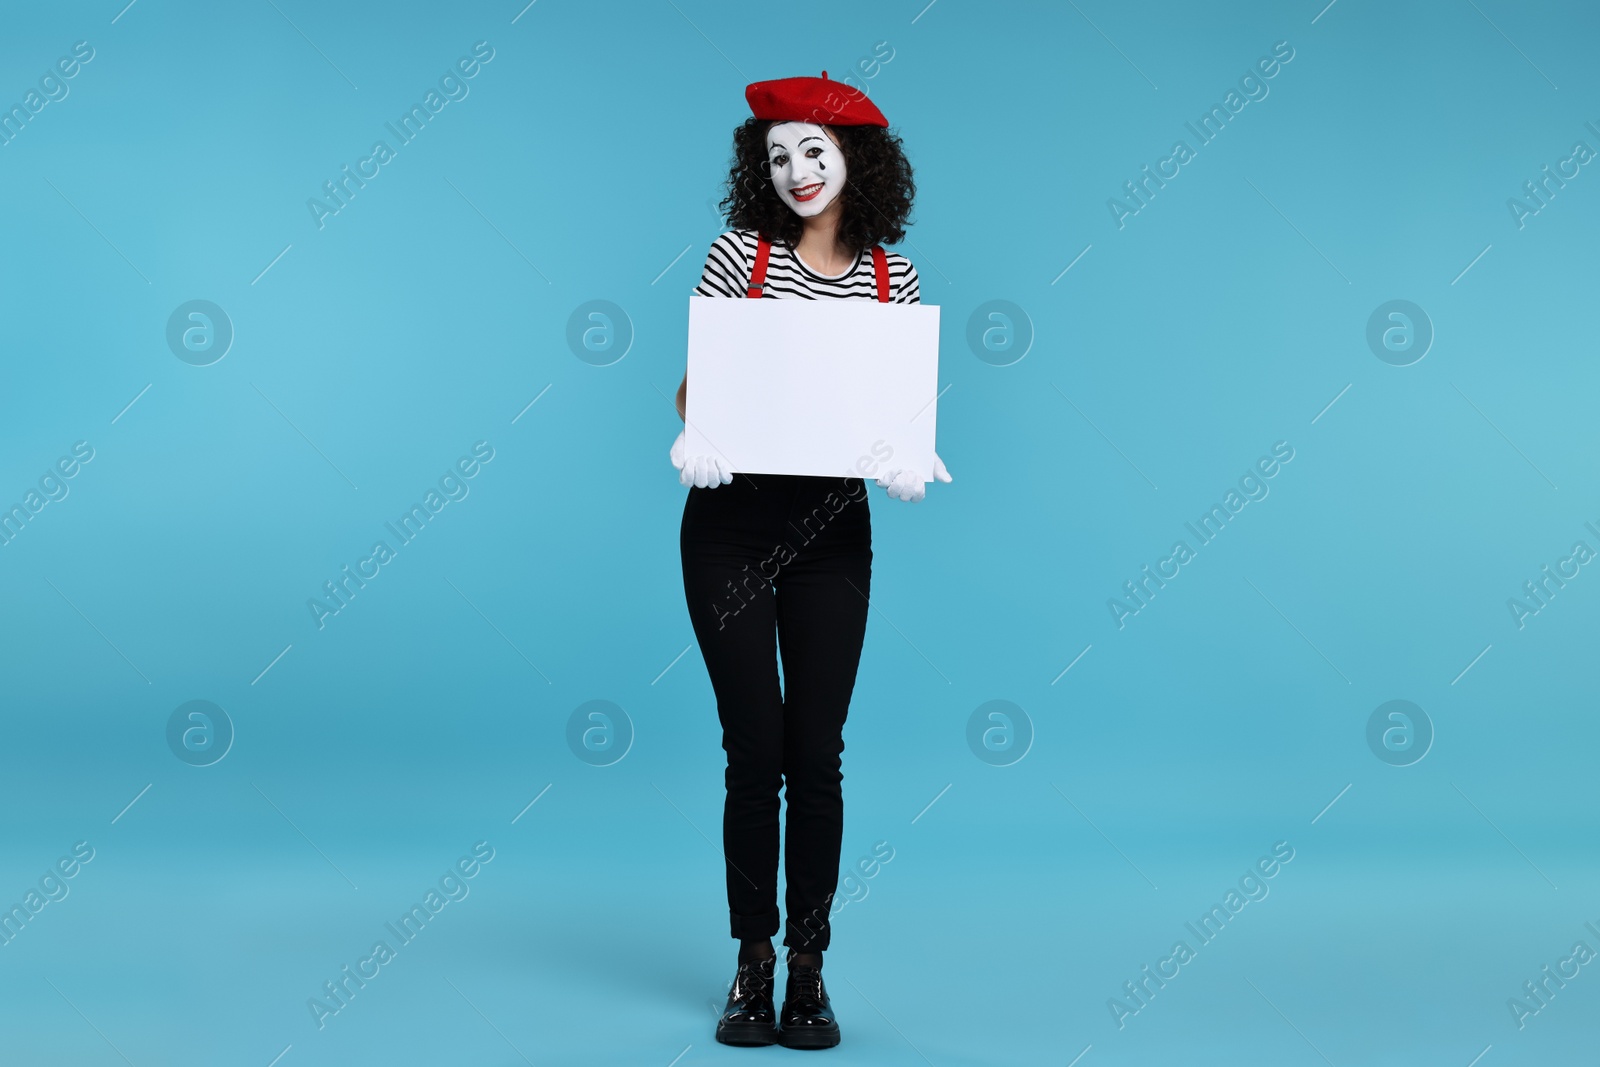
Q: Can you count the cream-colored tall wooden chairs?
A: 0